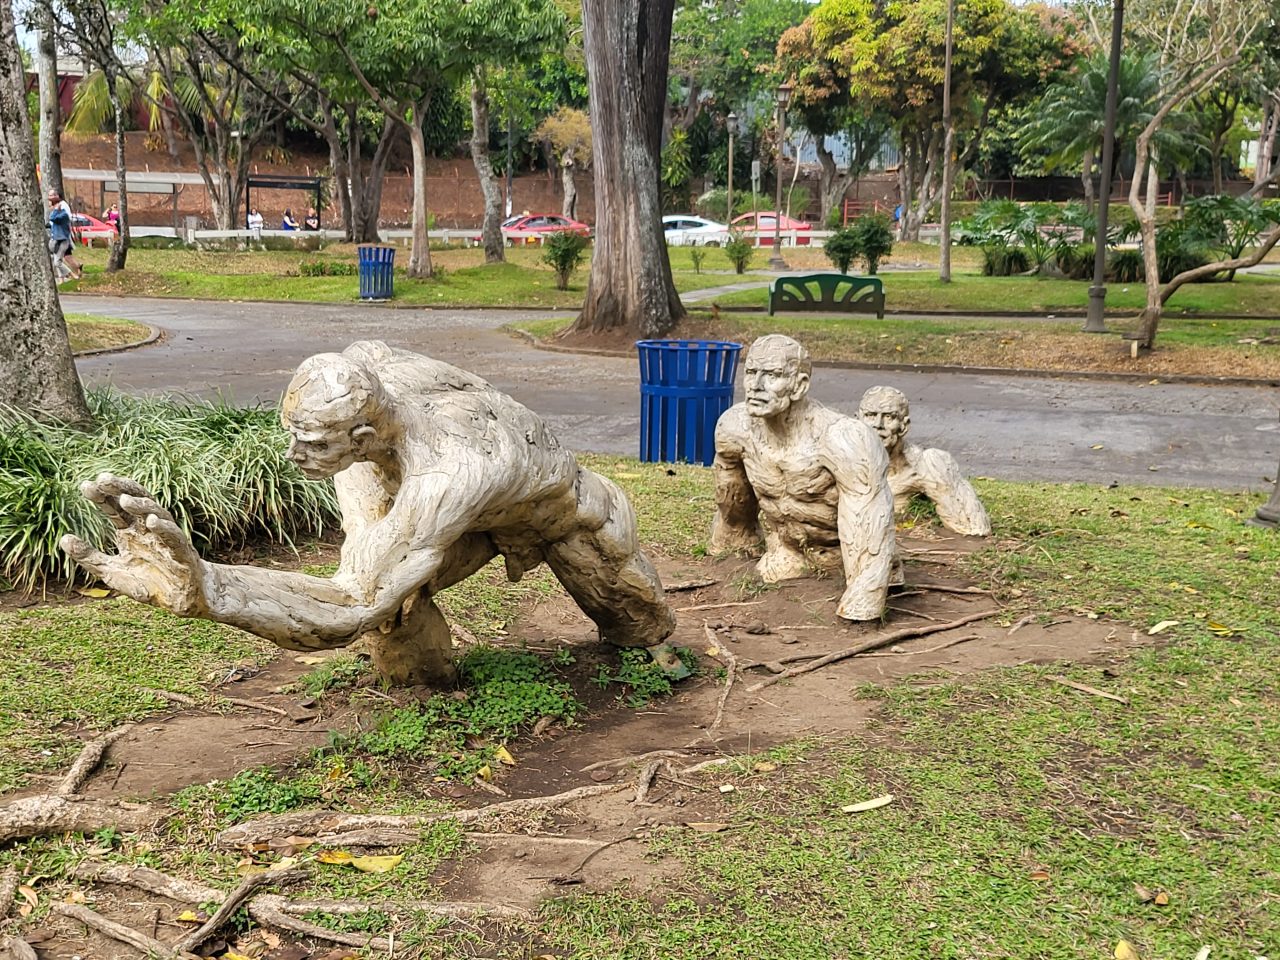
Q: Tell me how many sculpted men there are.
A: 3